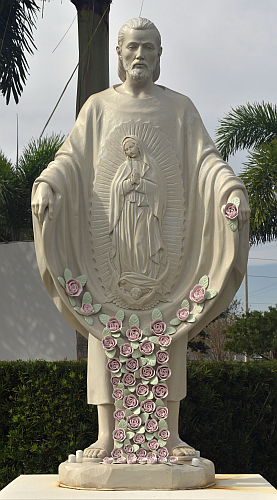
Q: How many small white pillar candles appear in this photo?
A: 4